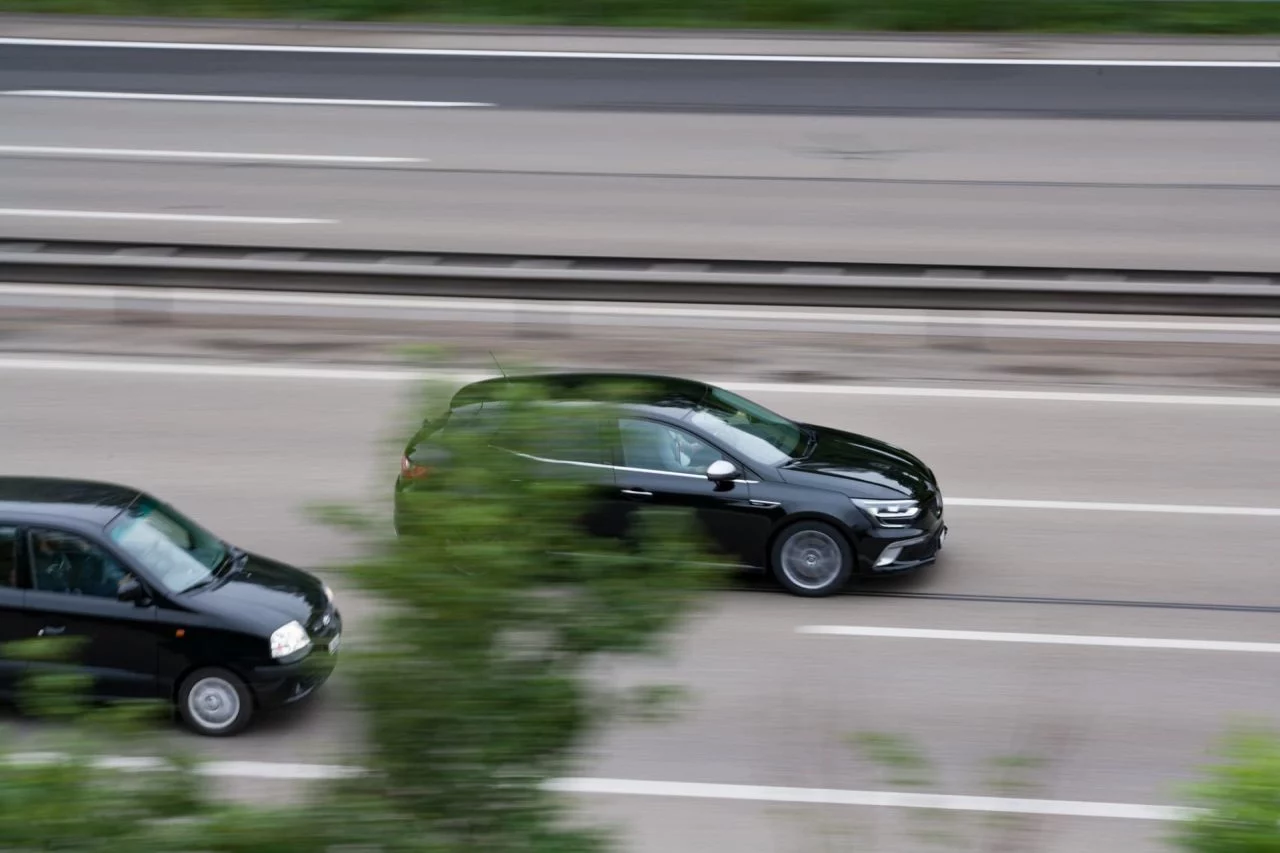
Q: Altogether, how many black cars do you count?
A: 2